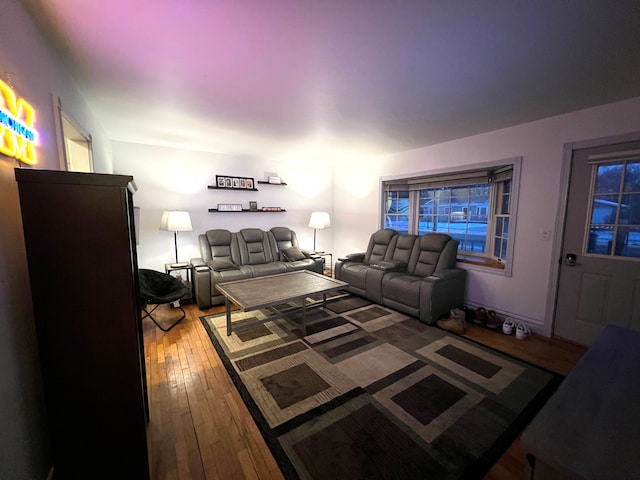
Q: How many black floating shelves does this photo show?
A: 3